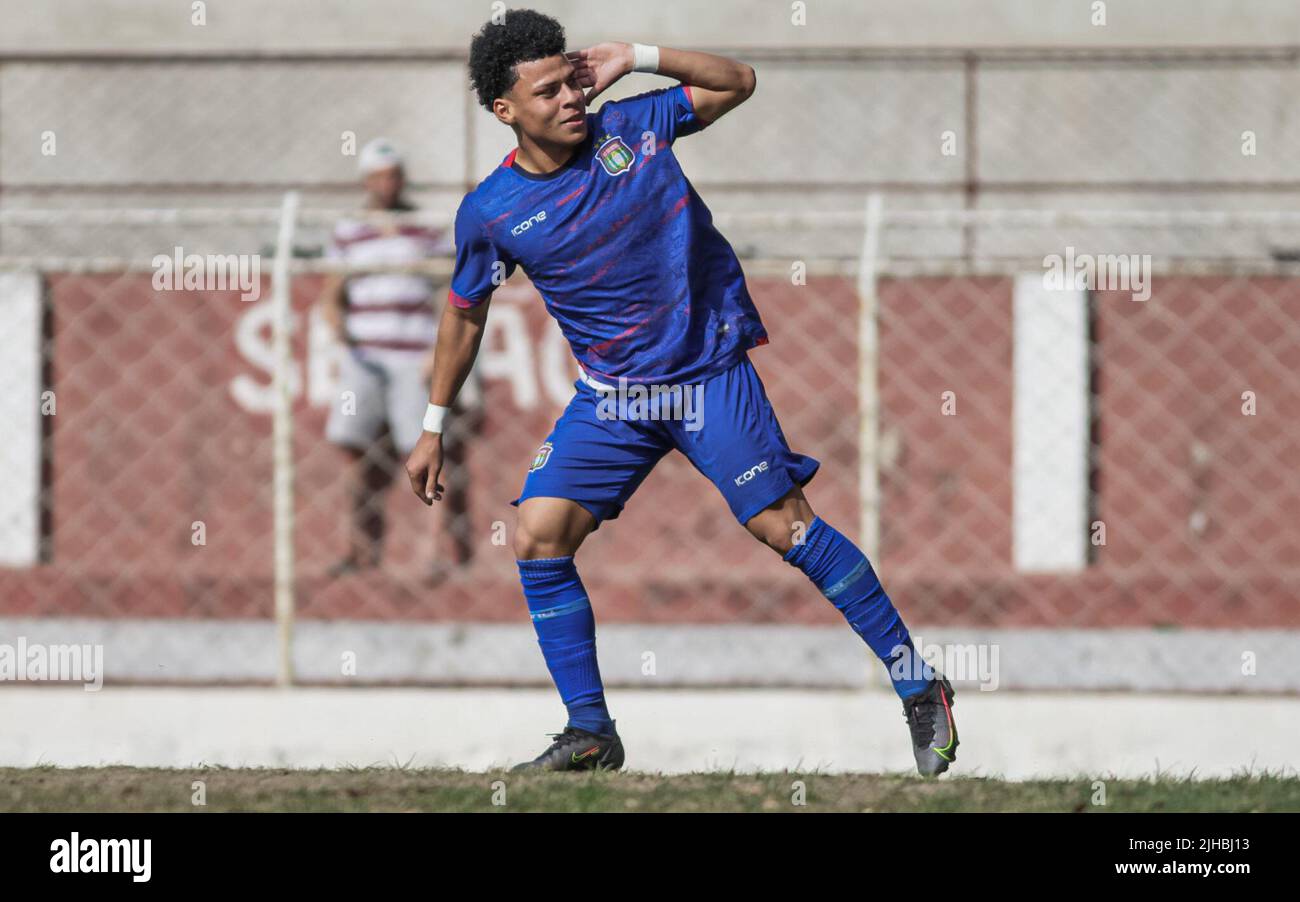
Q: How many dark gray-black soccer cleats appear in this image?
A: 2